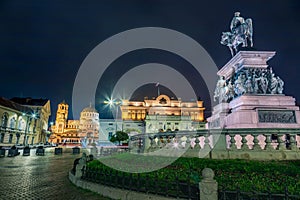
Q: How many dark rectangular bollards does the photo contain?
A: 6